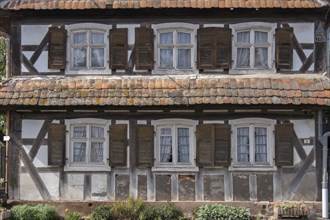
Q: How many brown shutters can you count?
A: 12